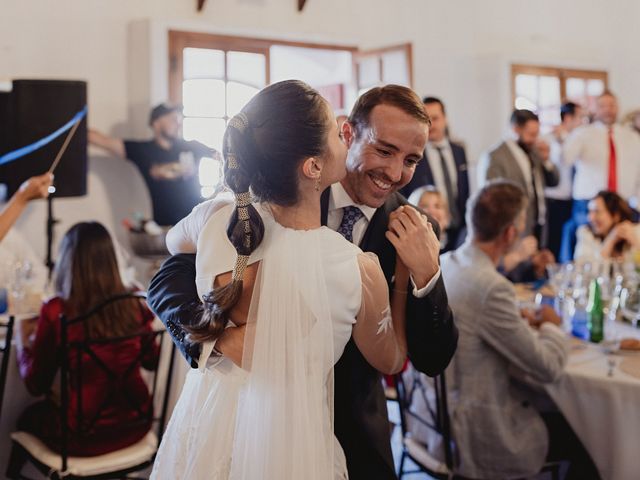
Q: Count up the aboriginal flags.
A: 0